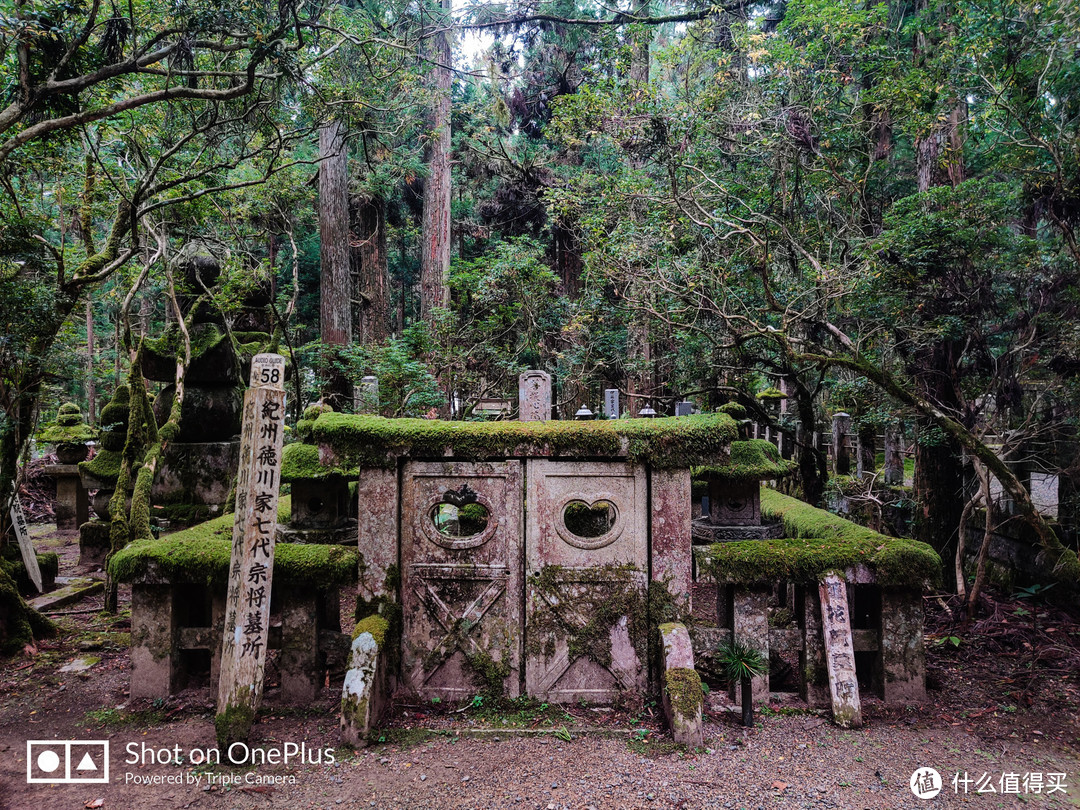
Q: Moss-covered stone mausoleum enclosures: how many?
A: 1